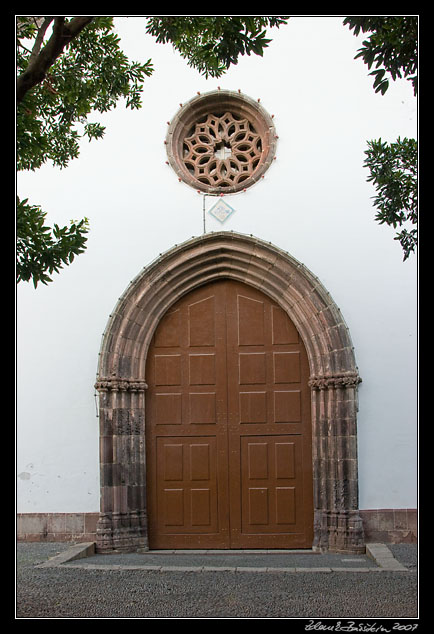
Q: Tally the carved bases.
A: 2